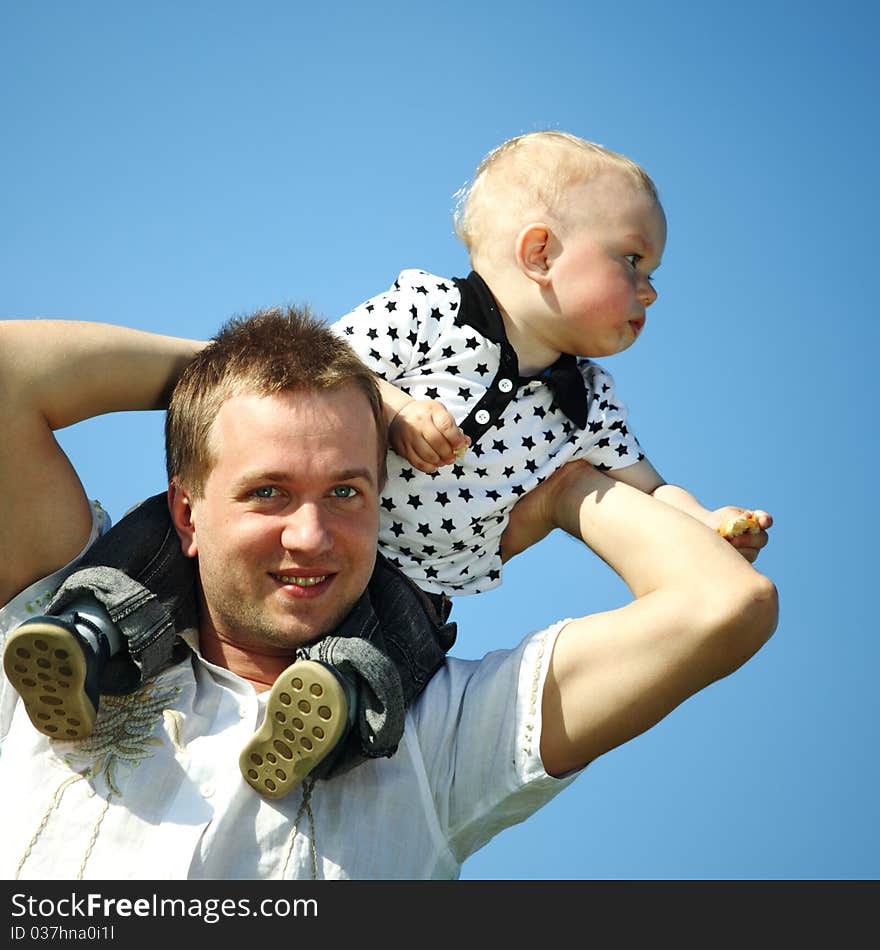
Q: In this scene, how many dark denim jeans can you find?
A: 1